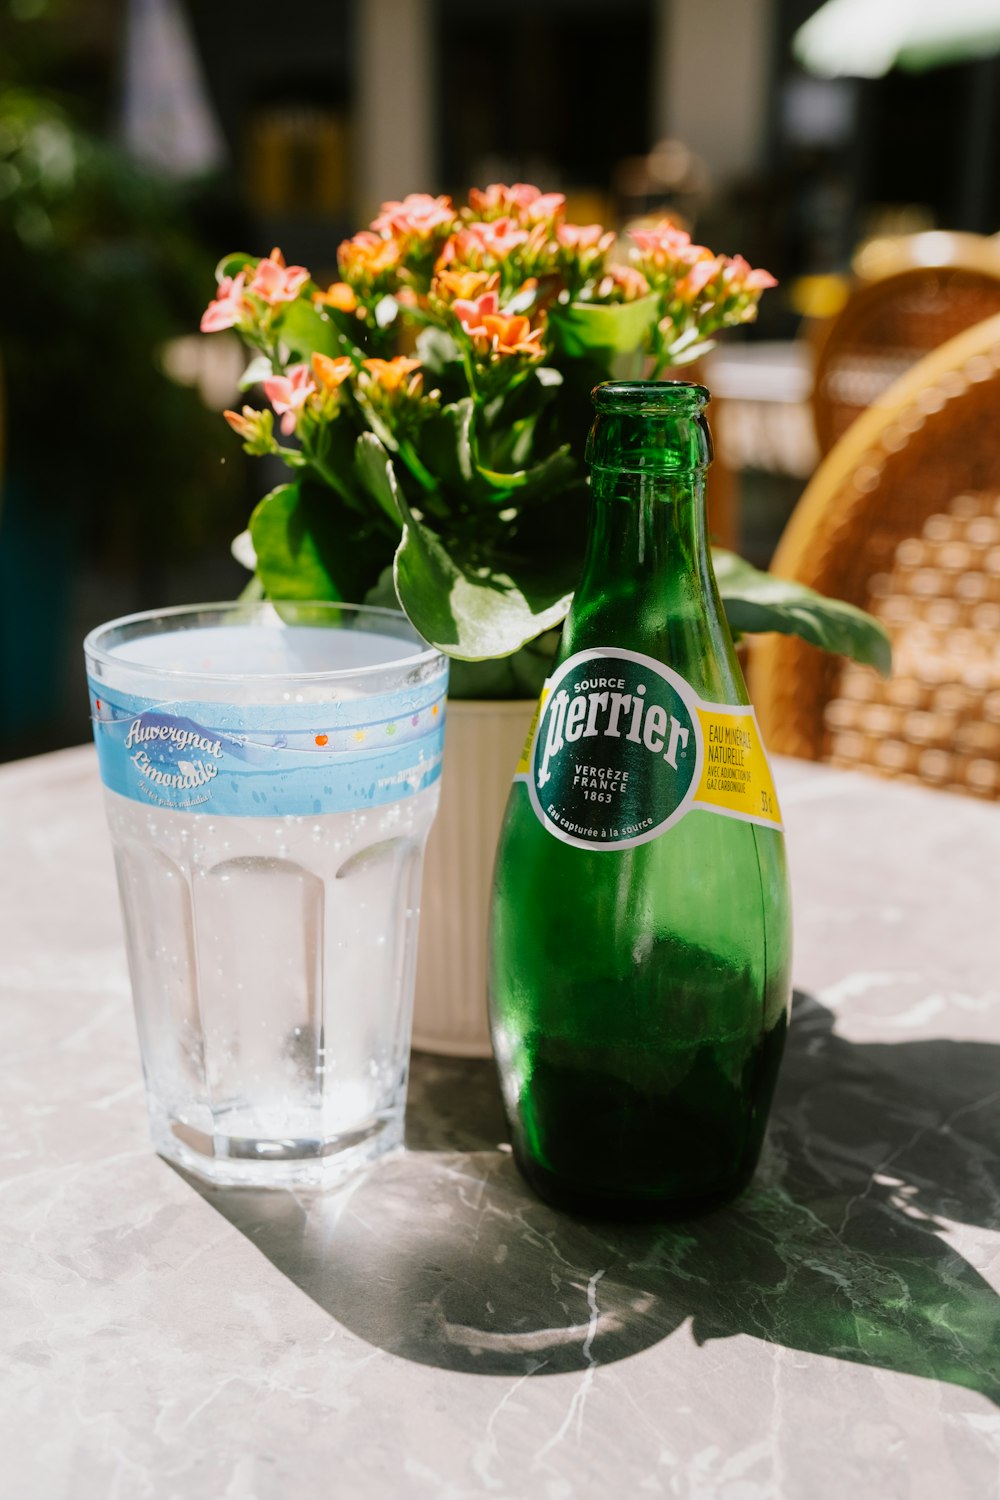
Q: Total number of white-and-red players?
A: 0